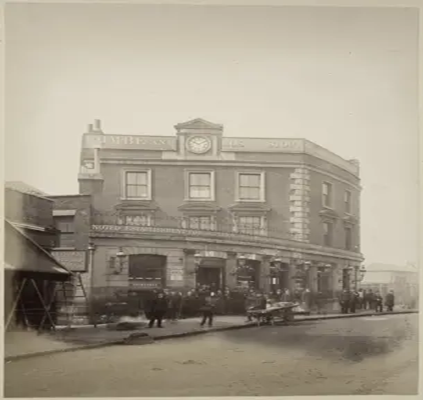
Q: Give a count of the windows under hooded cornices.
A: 5